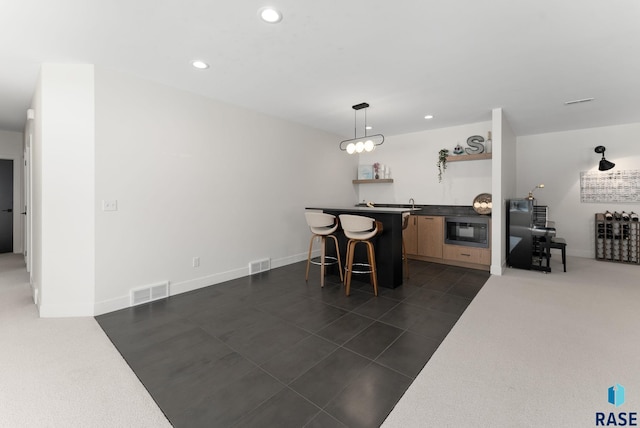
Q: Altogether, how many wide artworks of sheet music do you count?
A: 1